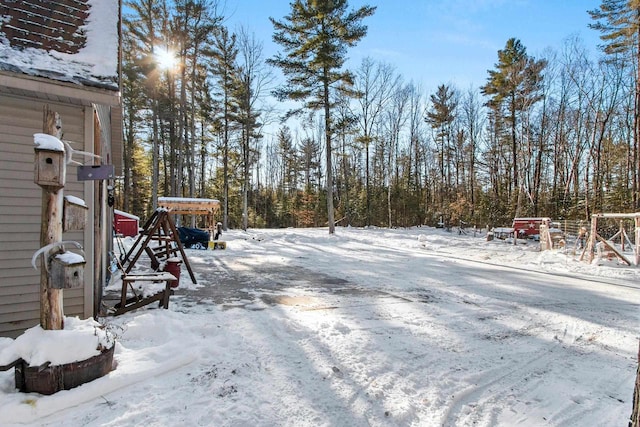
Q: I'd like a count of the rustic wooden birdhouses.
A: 3